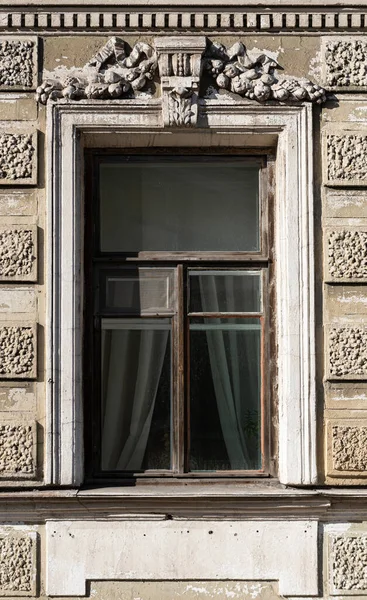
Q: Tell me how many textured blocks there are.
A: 12